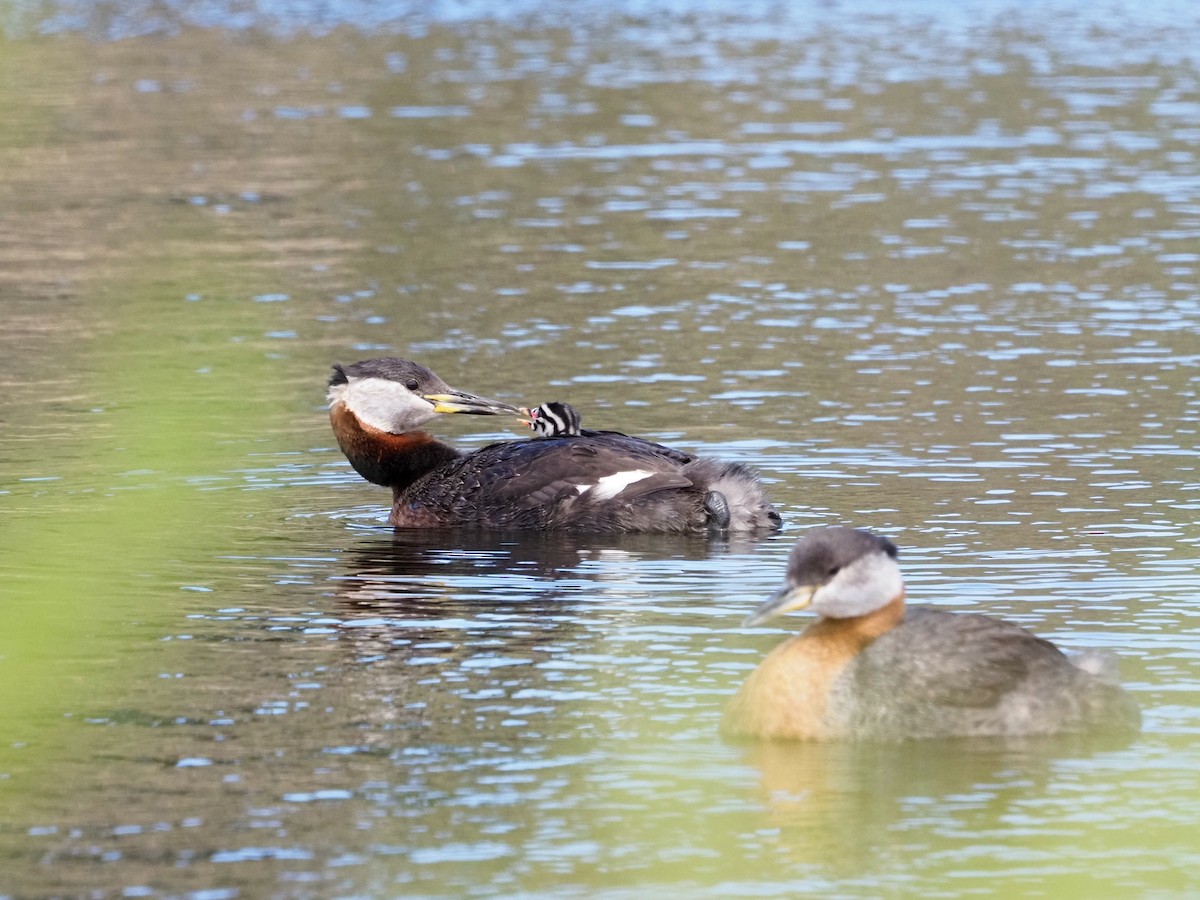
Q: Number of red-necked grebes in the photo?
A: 3